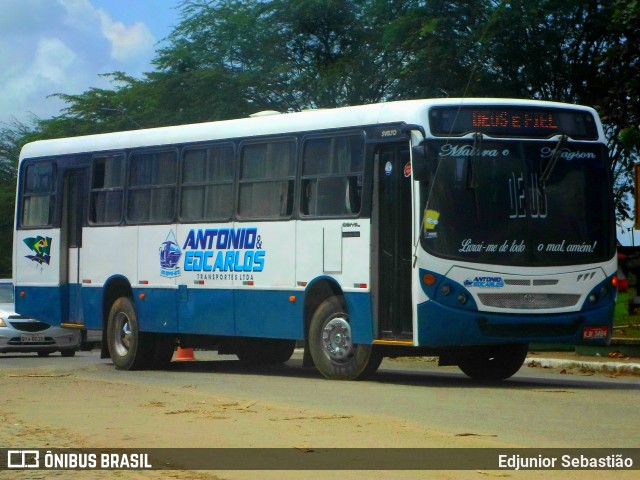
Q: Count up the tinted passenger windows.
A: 6